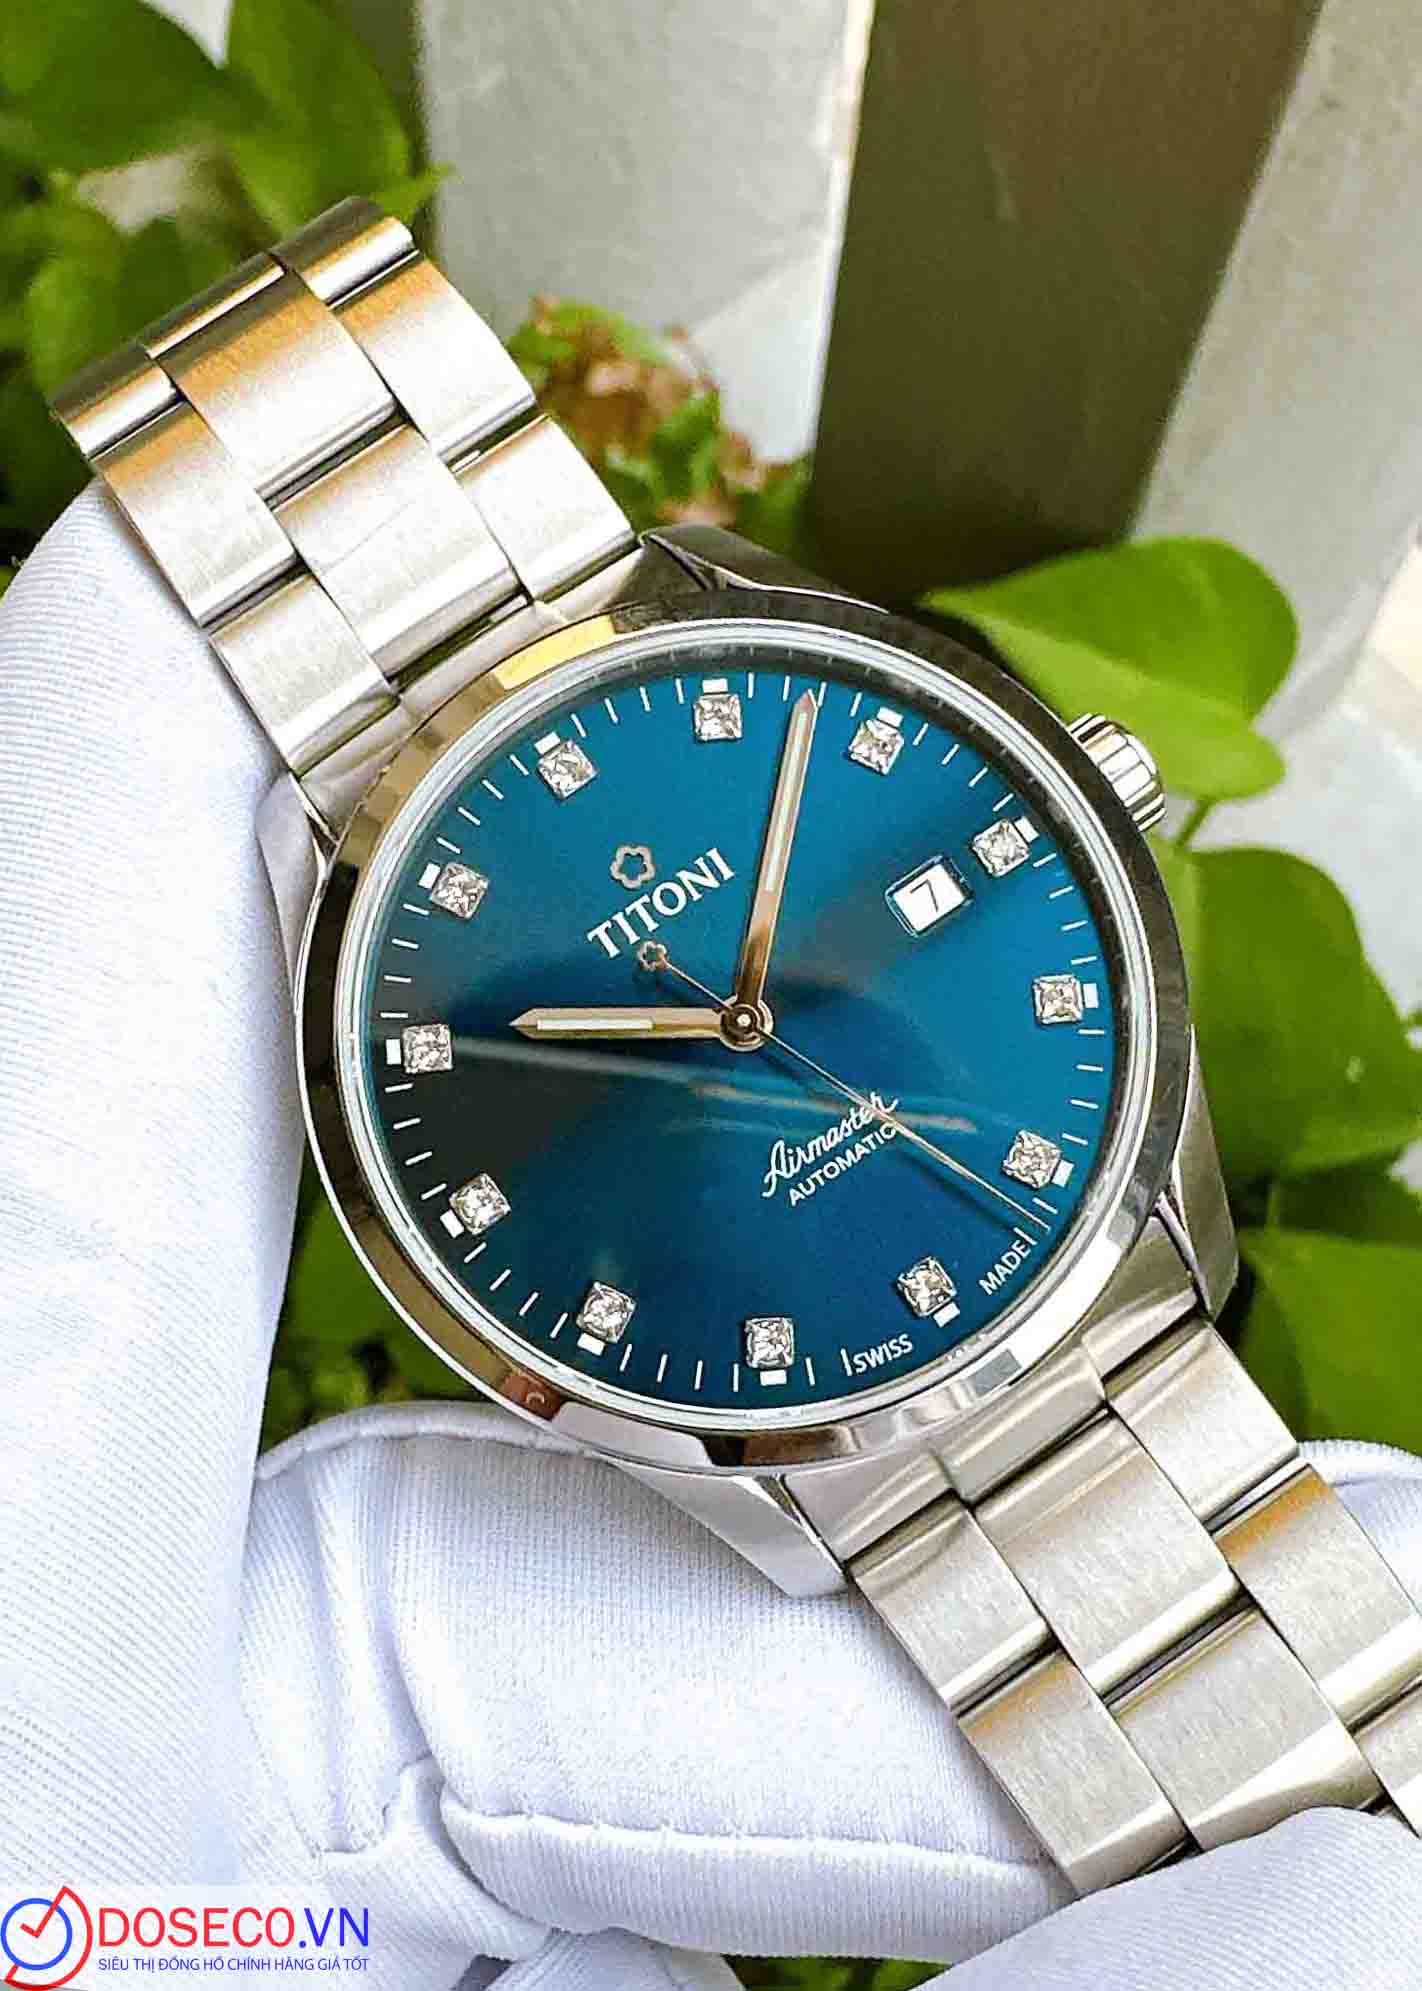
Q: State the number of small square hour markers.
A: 12